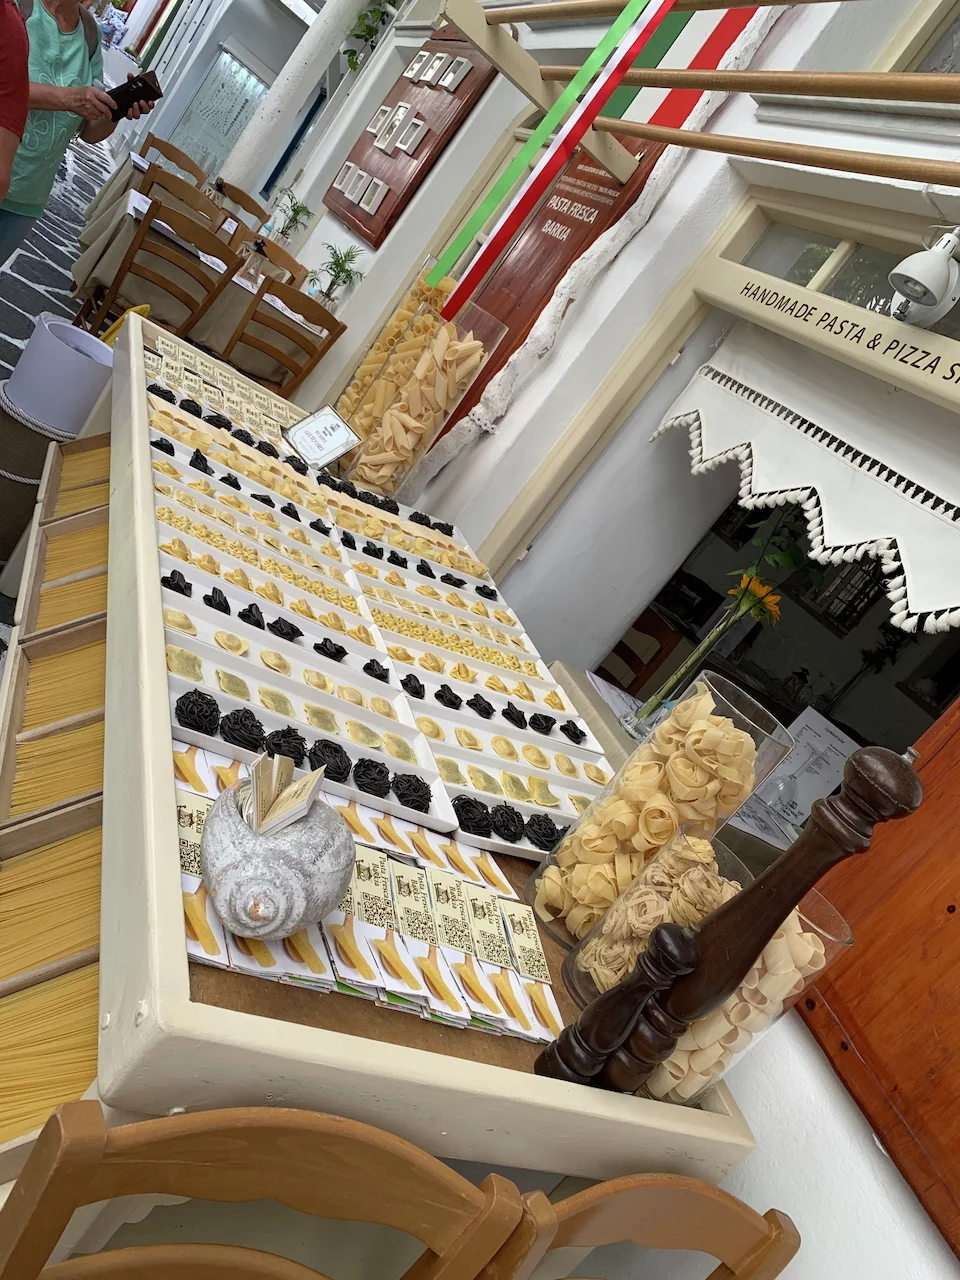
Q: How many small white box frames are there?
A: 9